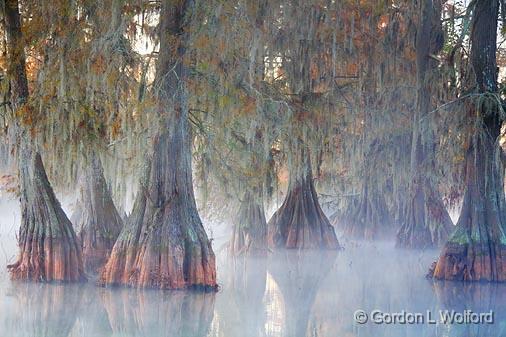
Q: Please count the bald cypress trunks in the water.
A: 8